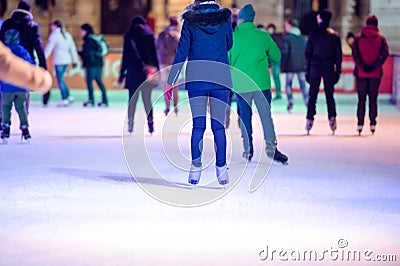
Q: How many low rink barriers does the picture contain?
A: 1